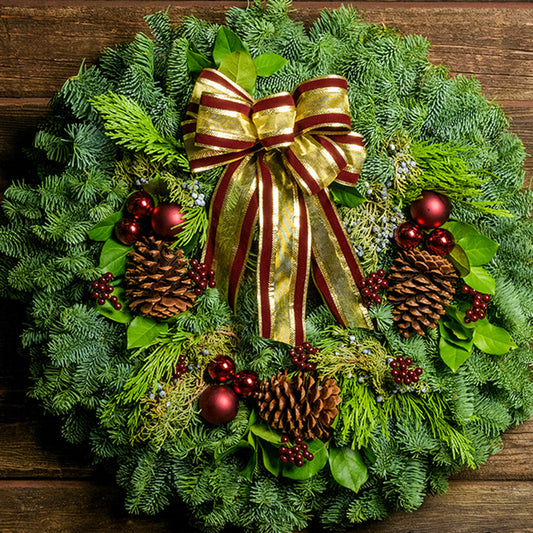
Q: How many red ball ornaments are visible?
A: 9